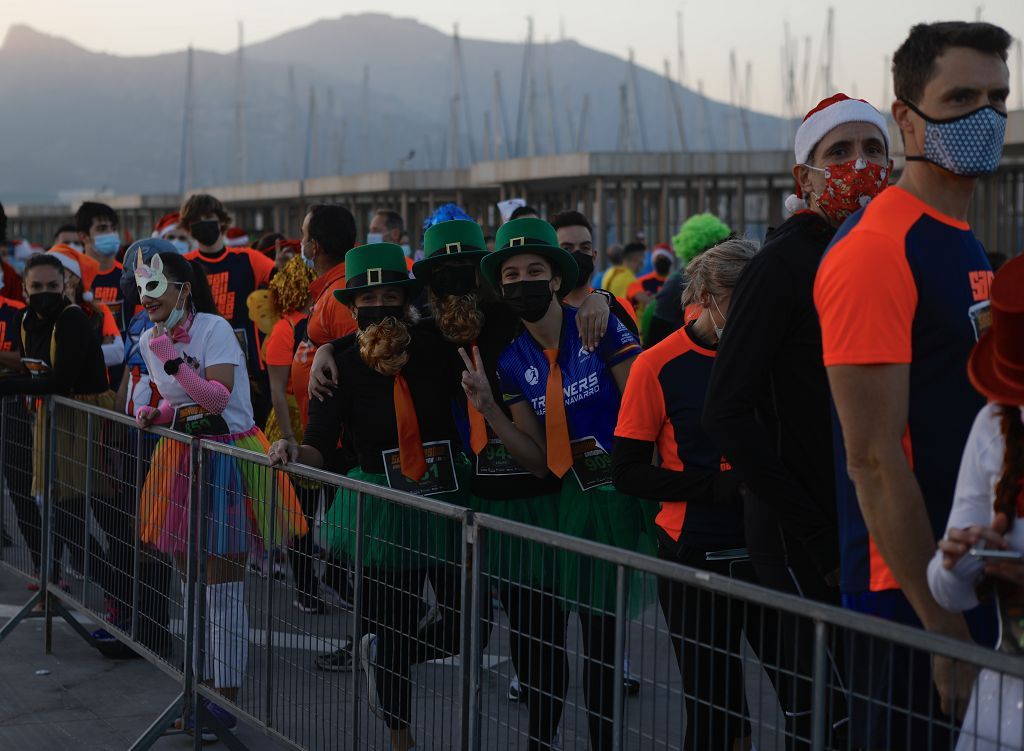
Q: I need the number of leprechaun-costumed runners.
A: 3